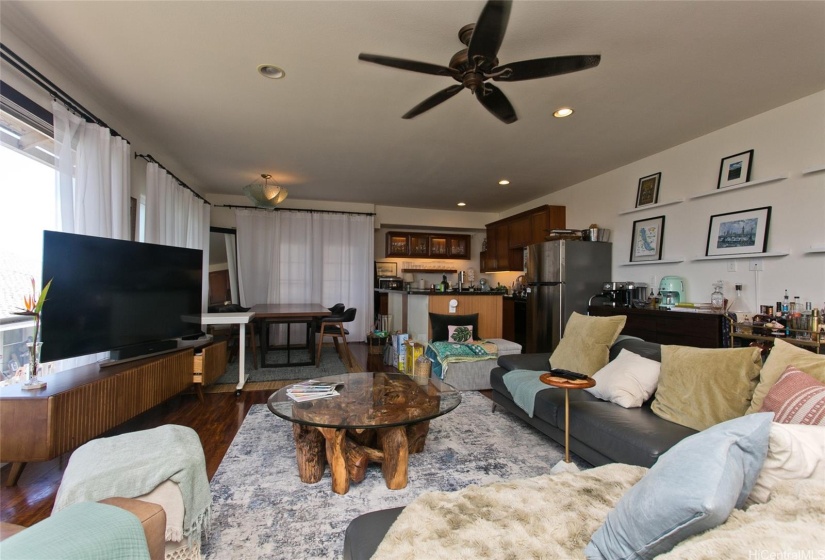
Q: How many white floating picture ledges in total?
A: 6